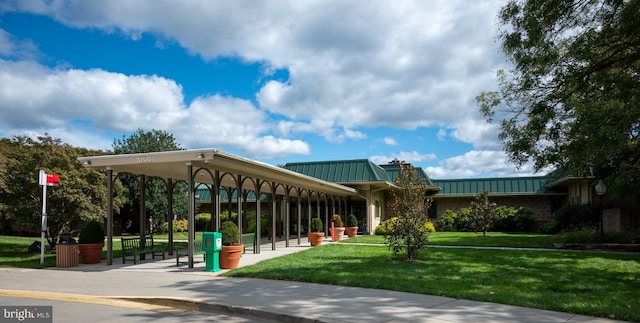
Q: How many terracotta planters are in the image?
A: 5